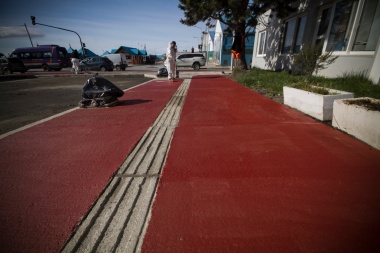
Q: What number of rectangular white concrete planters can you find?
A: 2